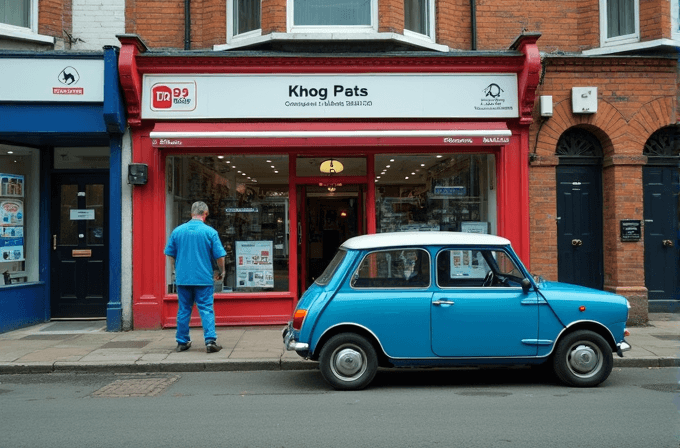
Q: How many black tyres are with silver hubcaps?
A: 2